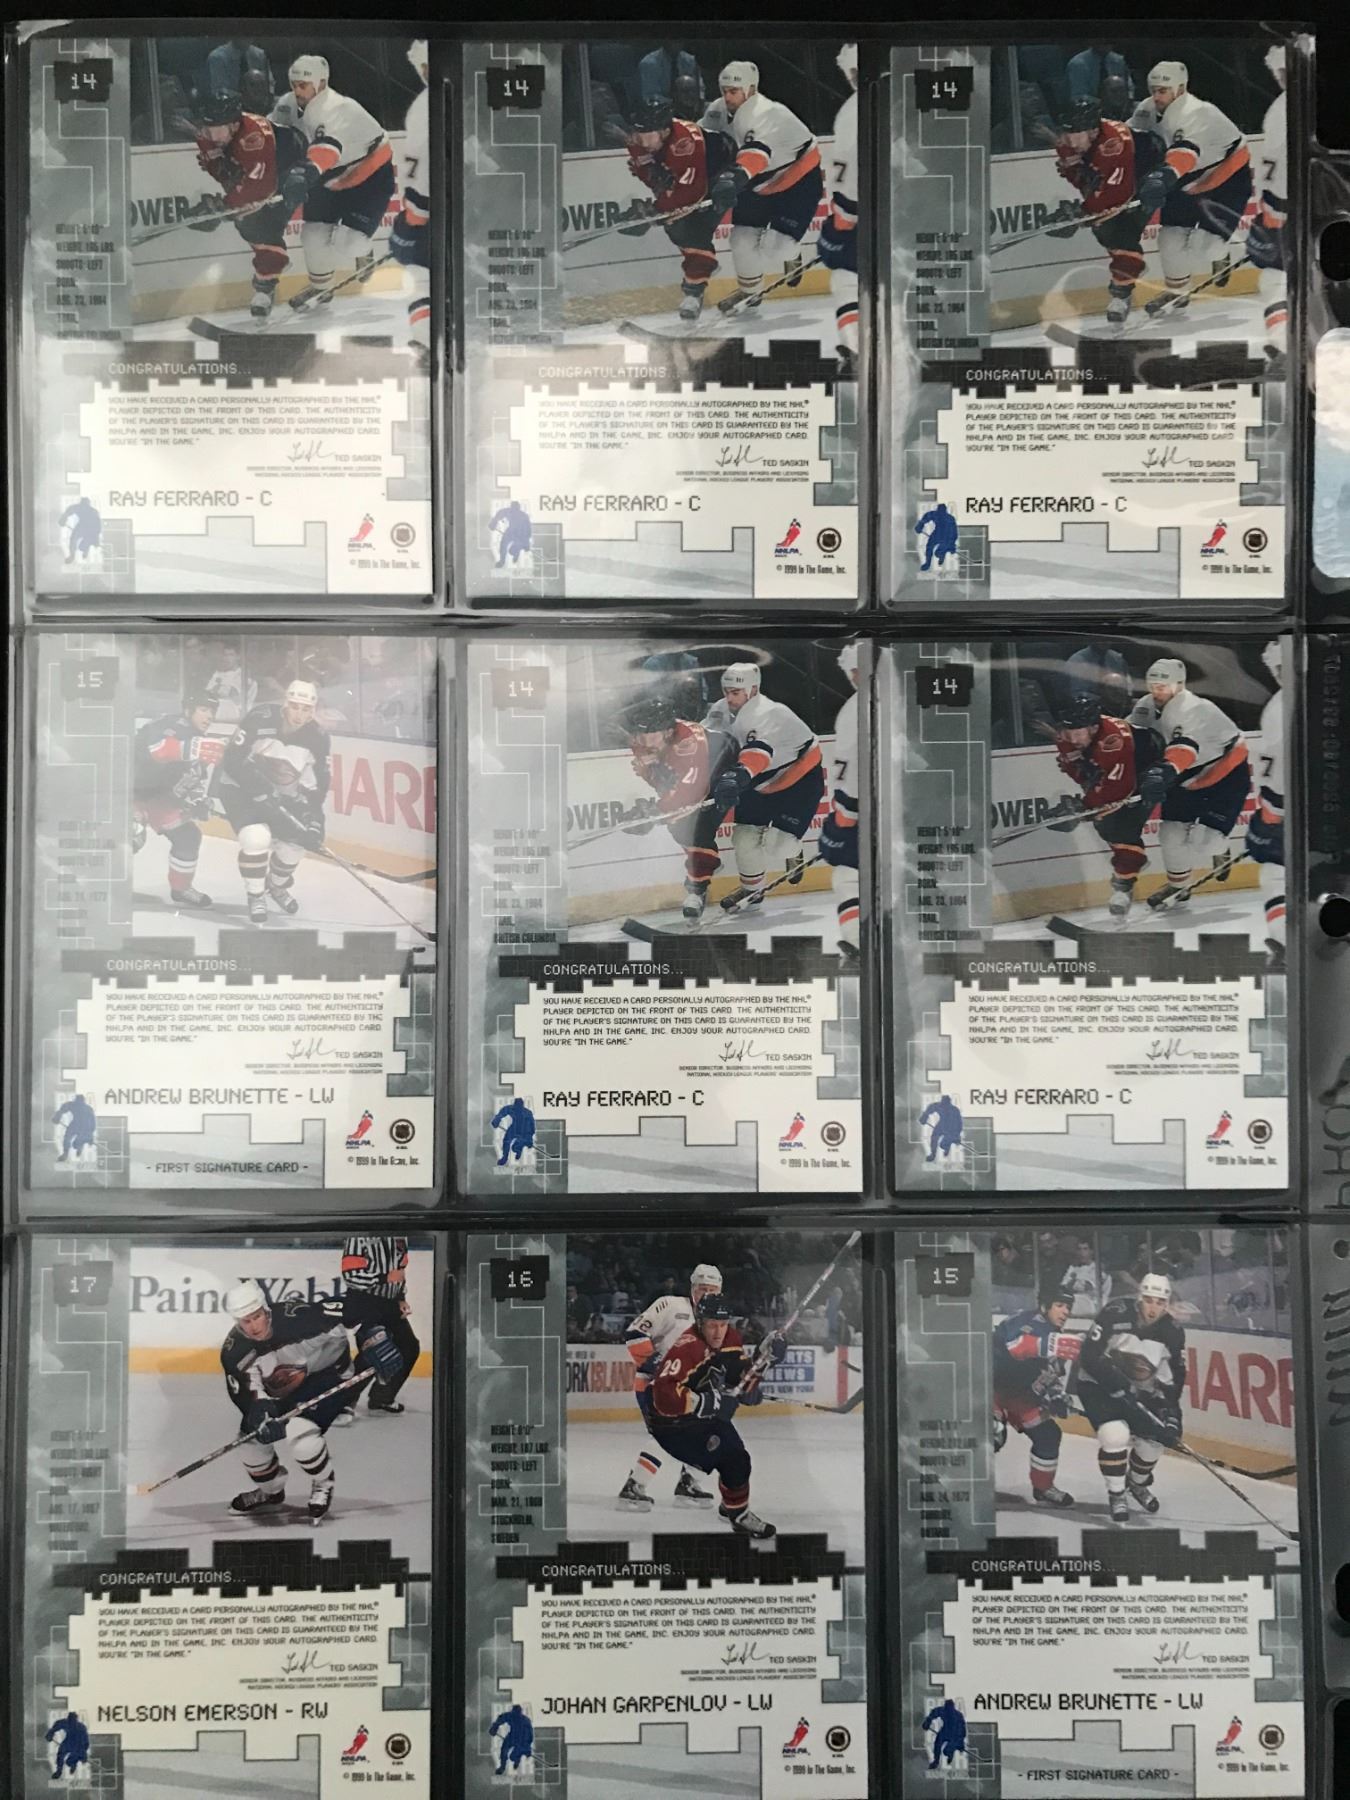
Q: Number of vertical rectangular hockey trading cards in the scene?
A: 9